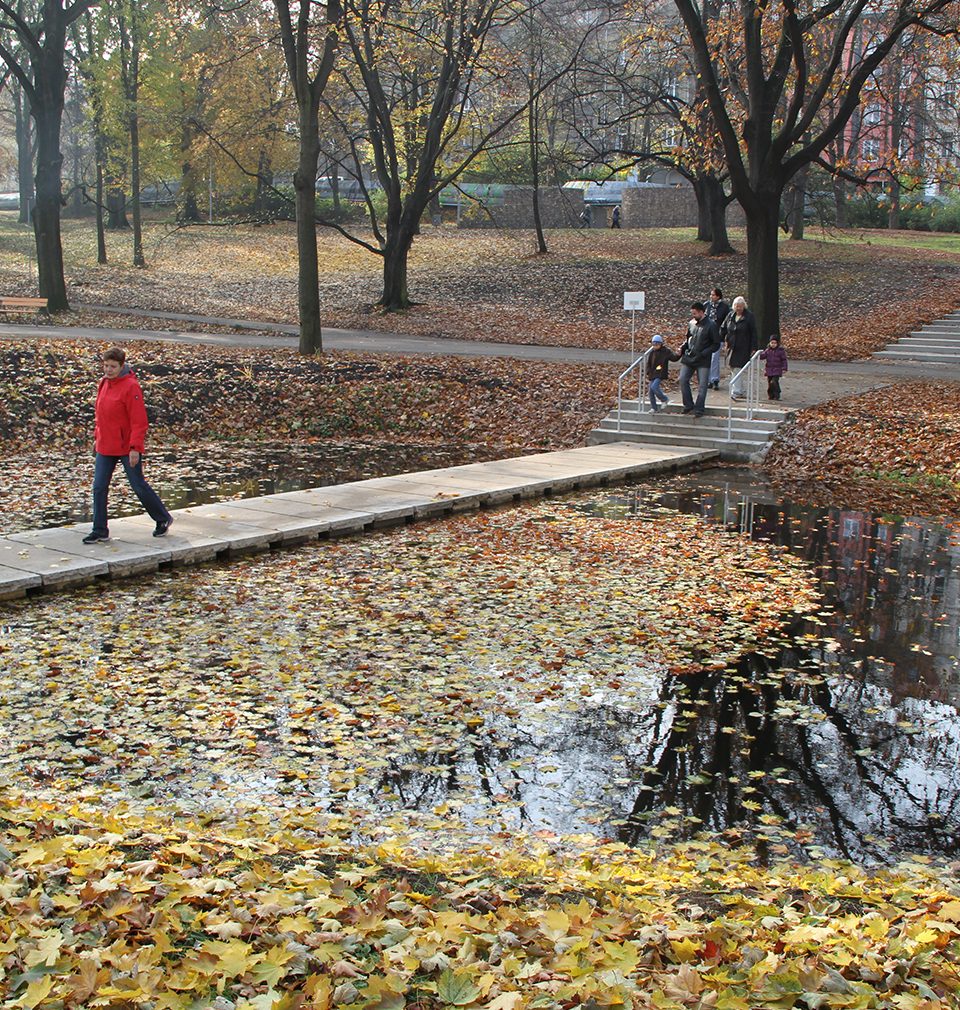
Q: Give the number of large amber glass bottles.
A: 0